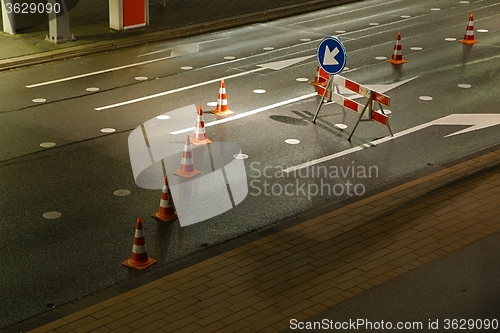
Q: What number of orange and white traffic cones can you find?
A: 8